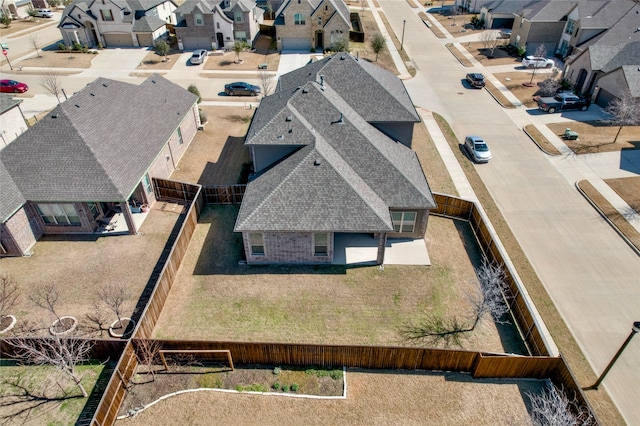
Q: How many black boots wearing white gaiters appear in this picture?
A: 0